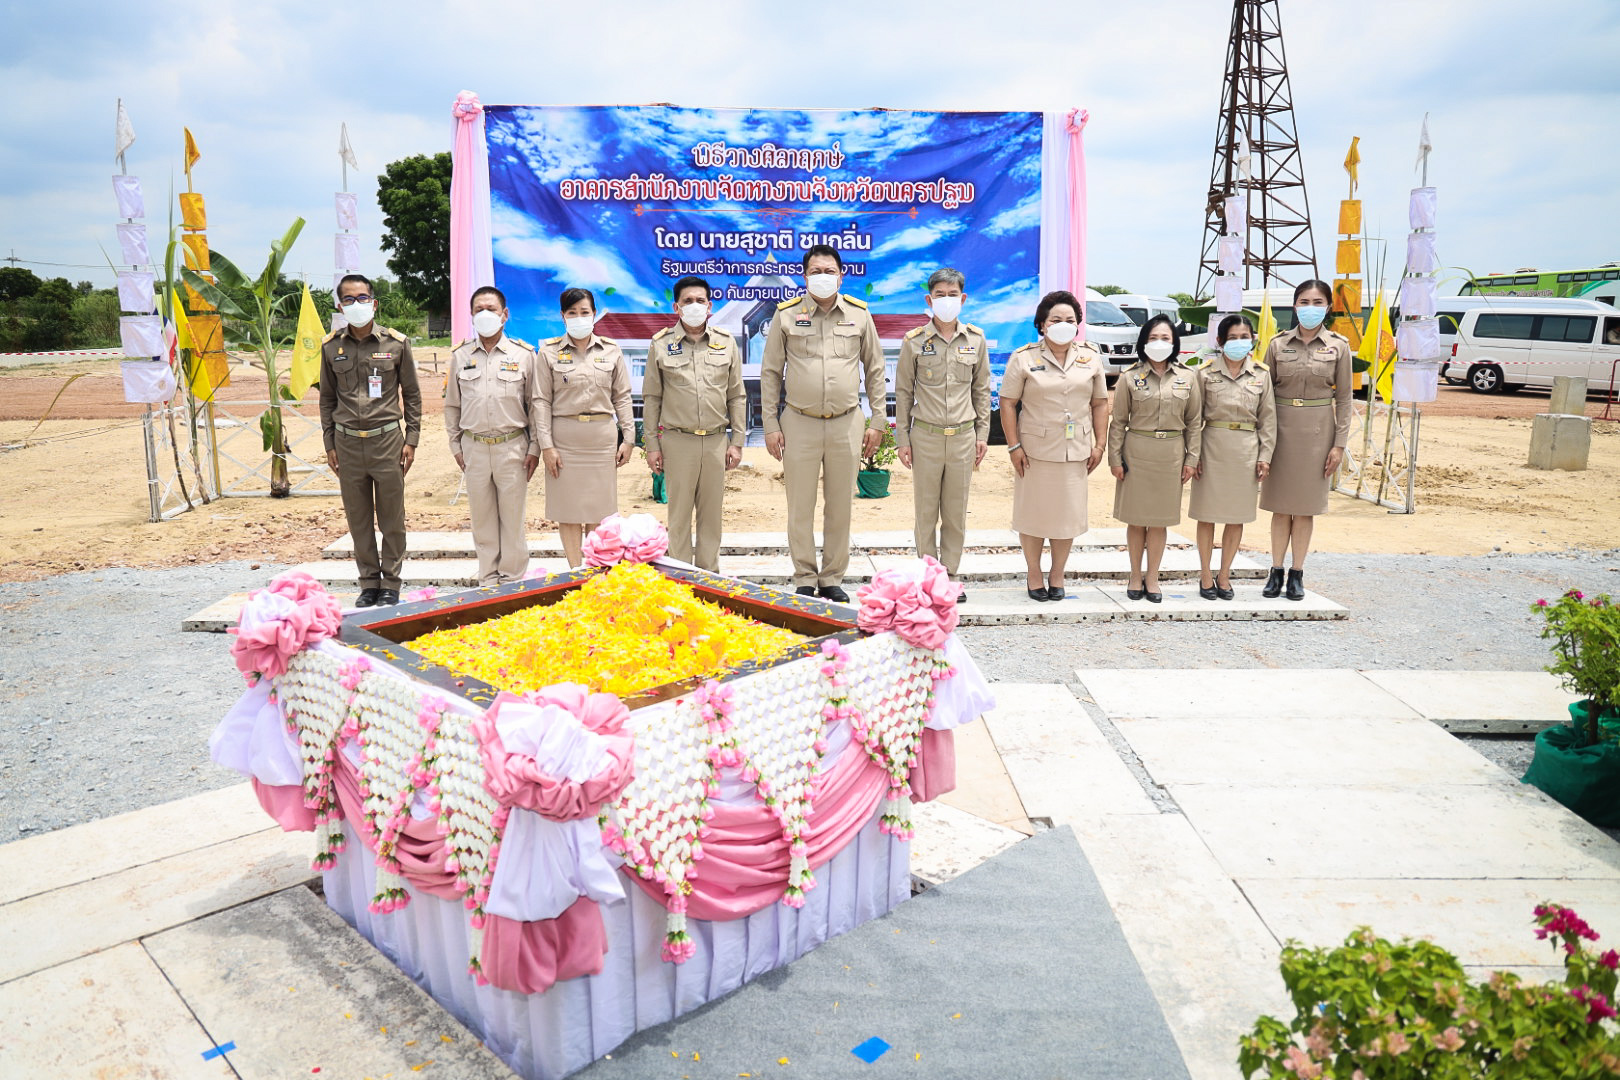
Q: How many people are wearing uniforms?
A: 10